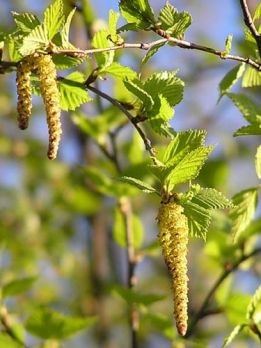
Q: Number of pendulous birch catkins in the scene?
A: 3